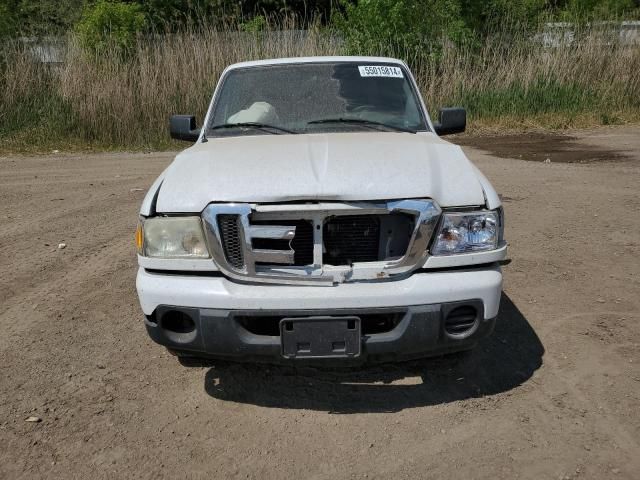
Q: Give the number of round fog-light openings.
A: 2